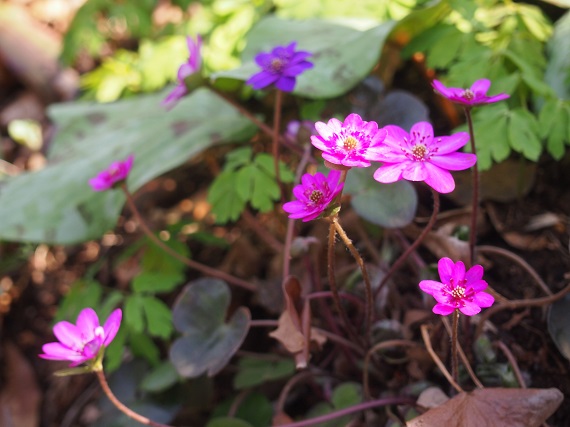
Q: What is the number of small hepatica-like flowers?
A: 9